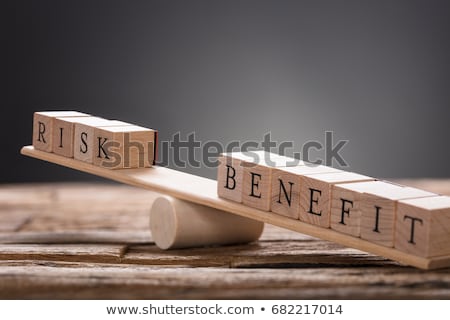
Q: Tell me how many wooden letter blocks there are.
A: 11